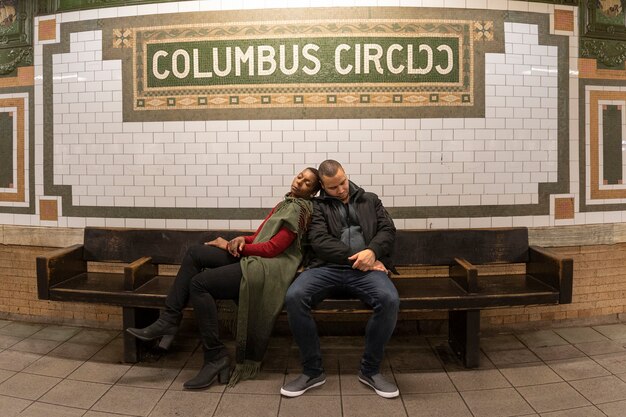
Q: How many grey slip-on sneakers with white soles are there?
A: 2